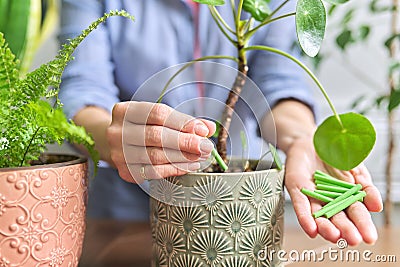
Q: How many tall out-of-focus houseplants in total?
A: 2